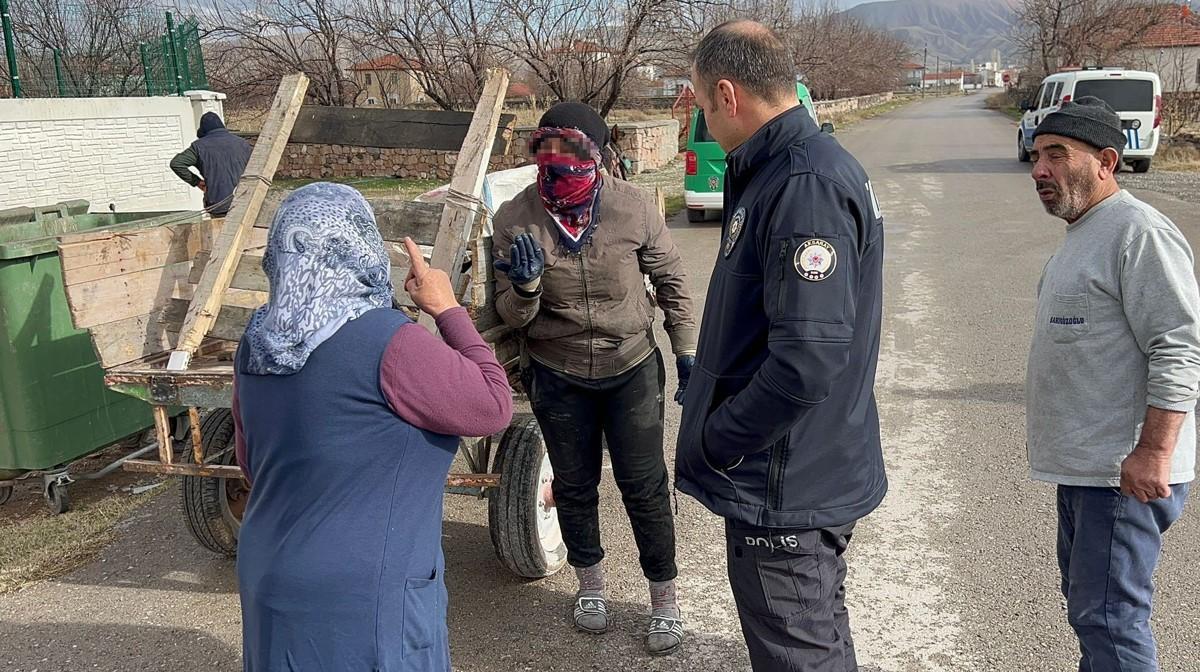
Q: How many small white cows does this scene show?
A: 0